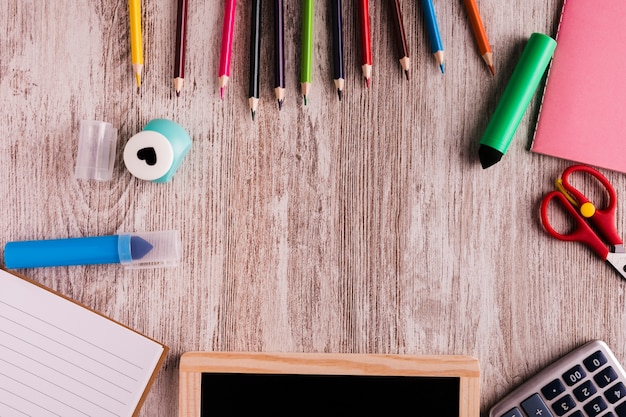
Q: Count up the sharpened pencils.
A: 11